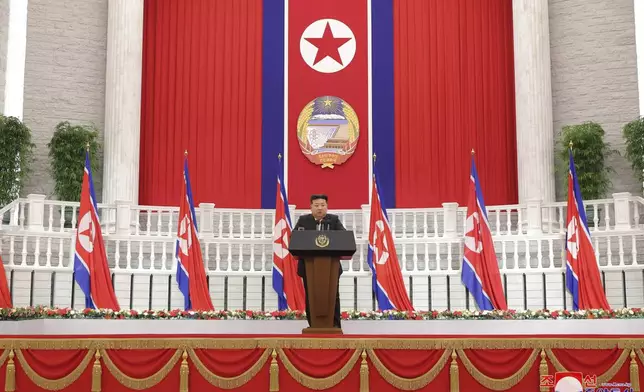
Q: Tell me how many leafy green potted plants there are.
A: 4